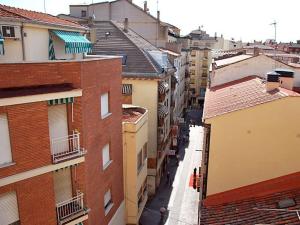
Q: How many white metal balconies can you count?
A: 2